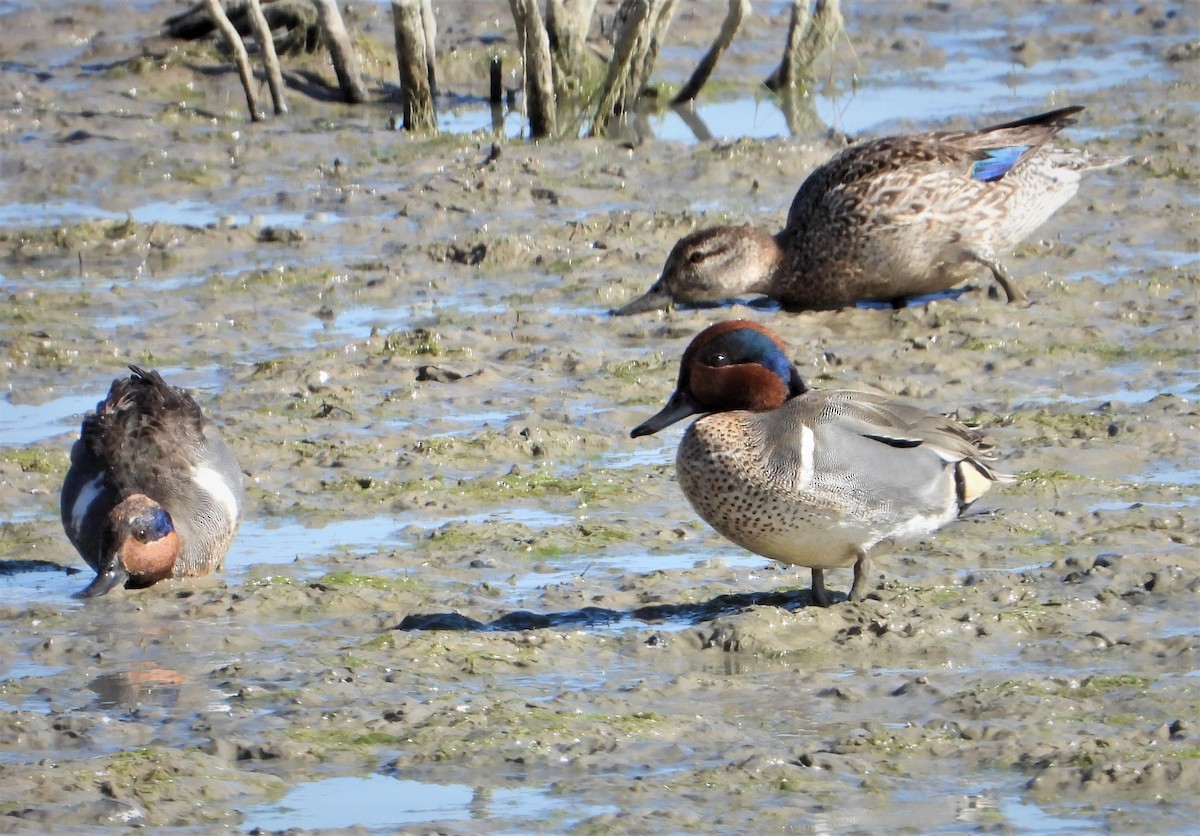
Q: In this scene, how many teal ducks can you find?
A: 3